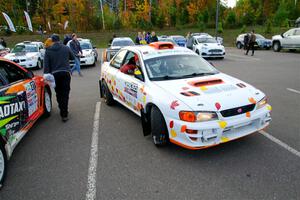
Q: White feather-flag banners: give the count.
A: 4